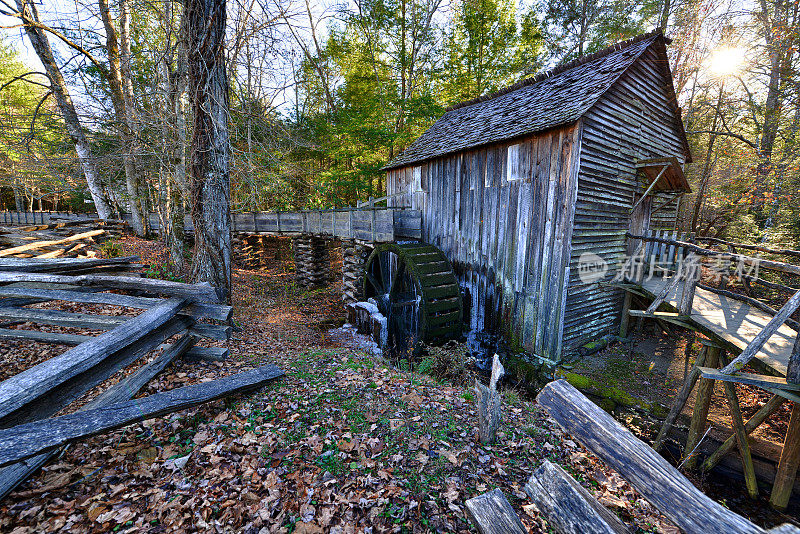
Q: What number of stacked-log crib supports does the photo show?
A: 3